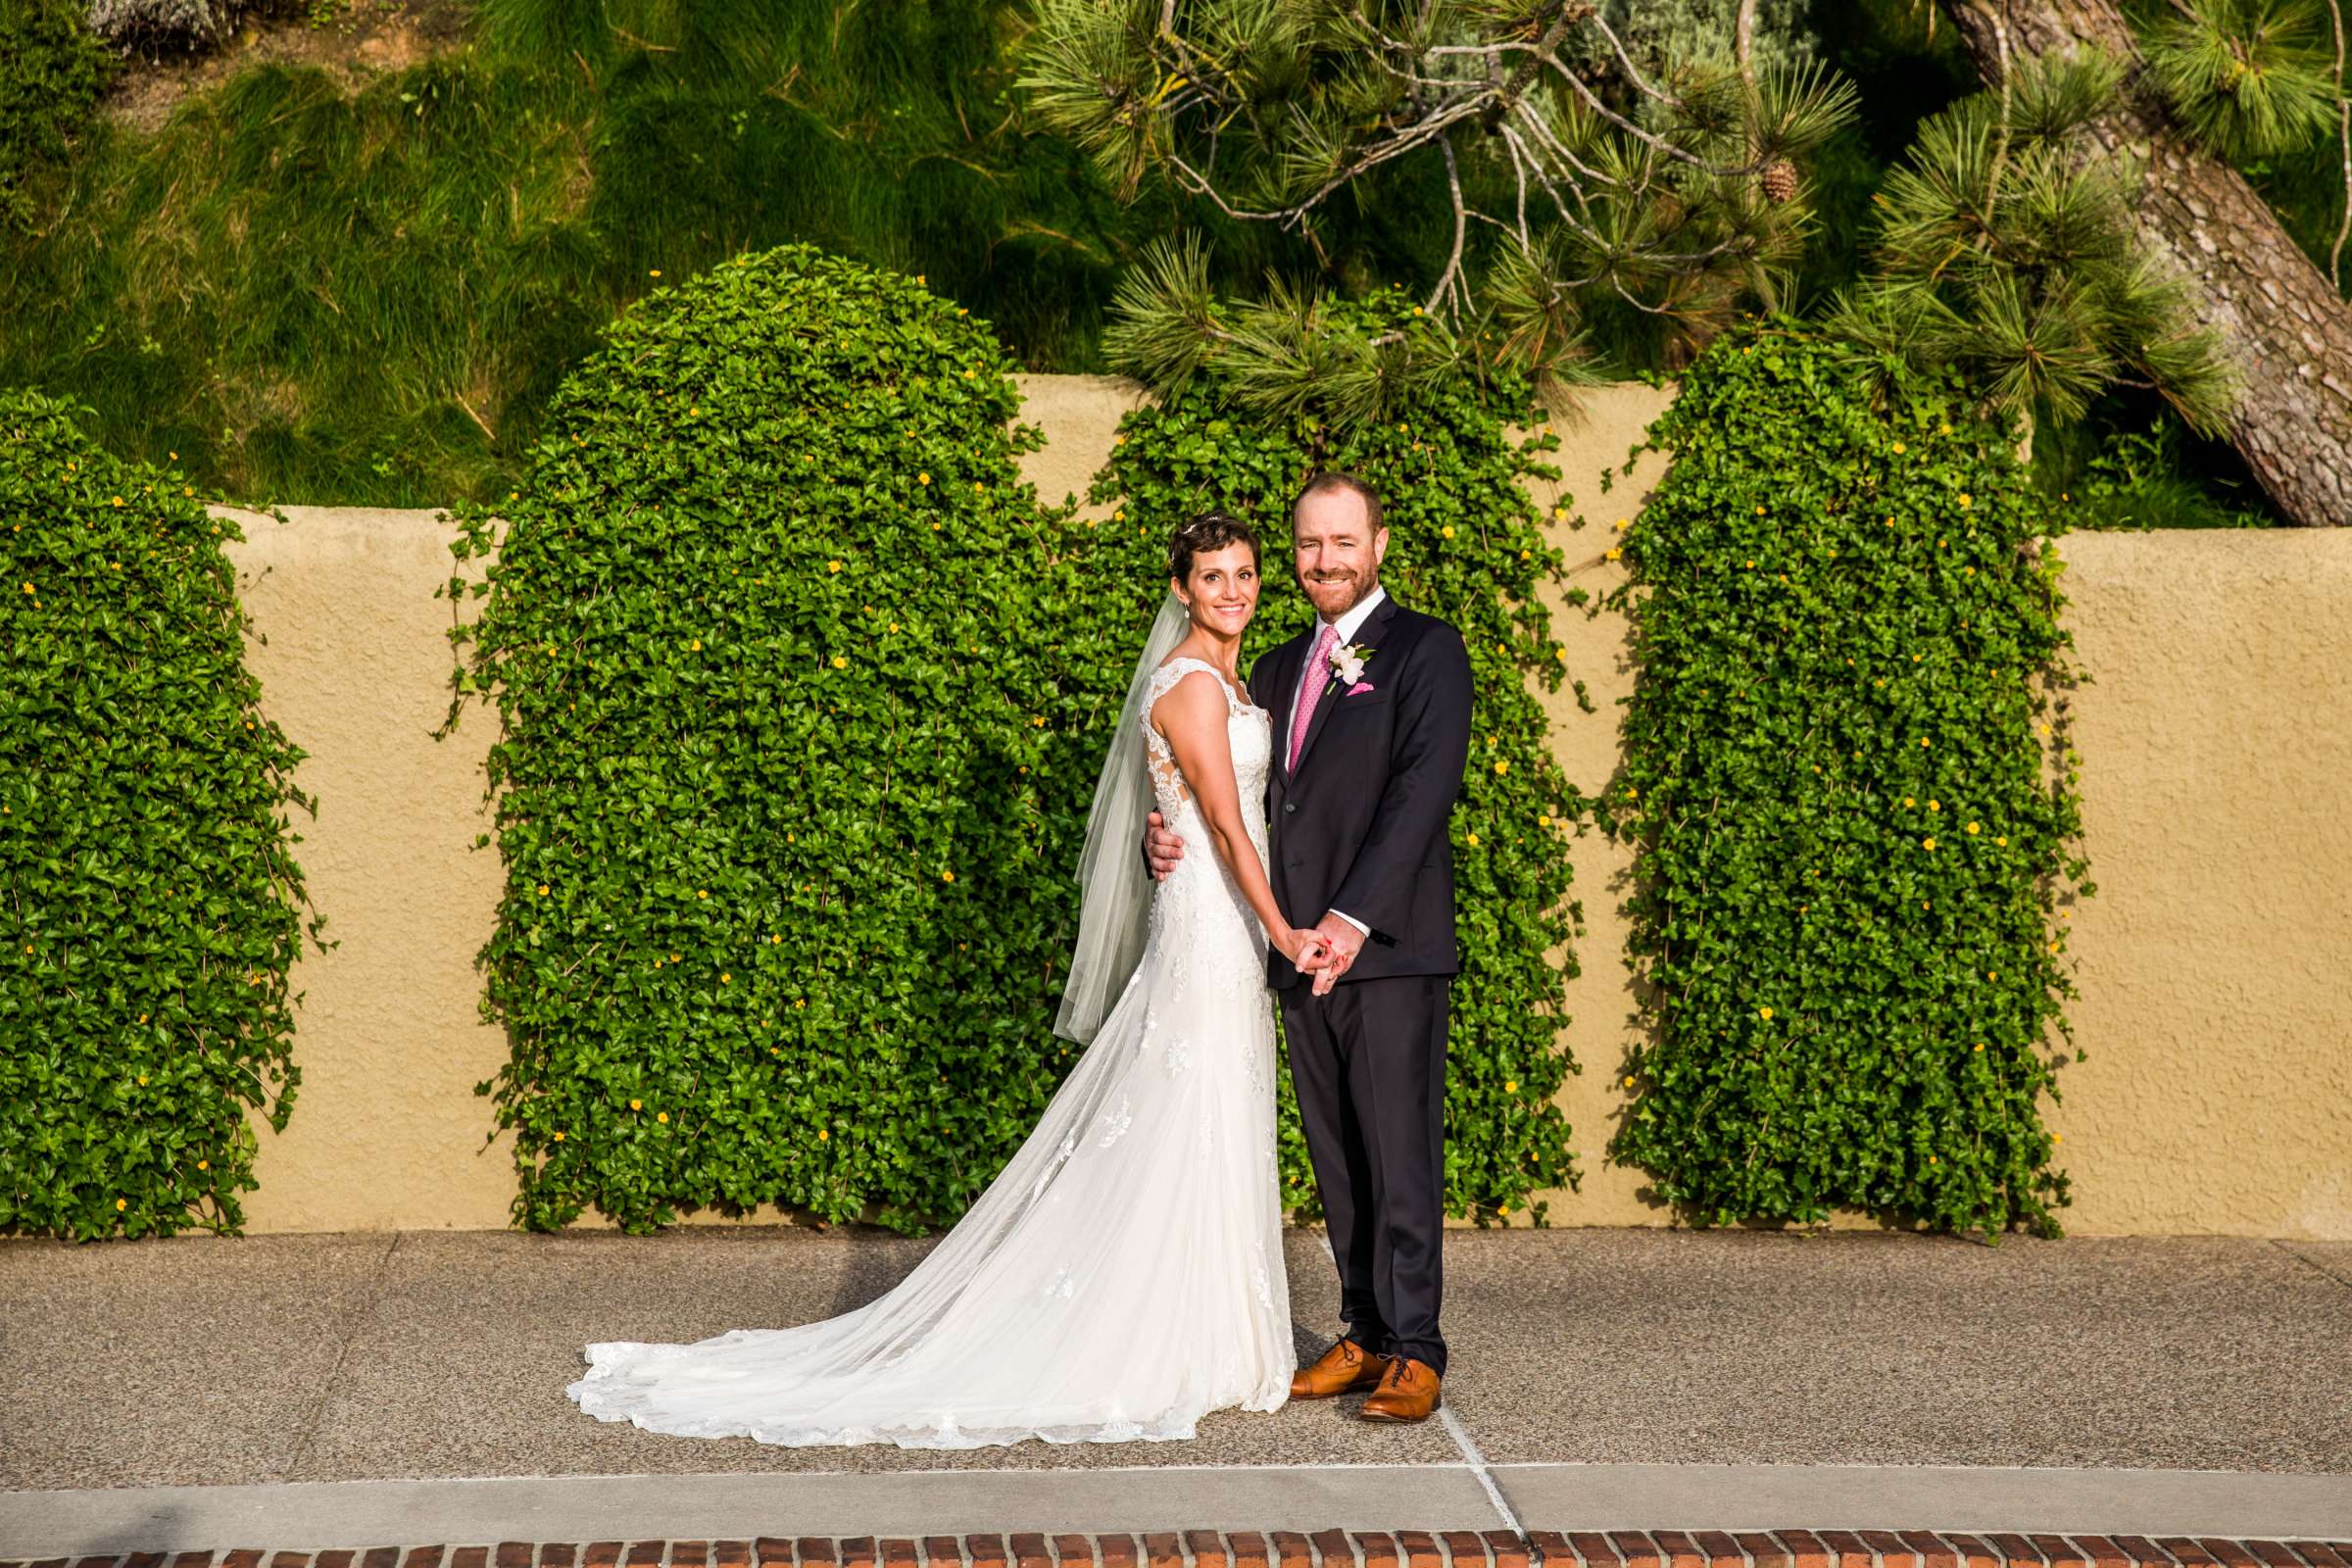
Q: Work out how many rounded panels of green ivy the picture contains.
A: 4